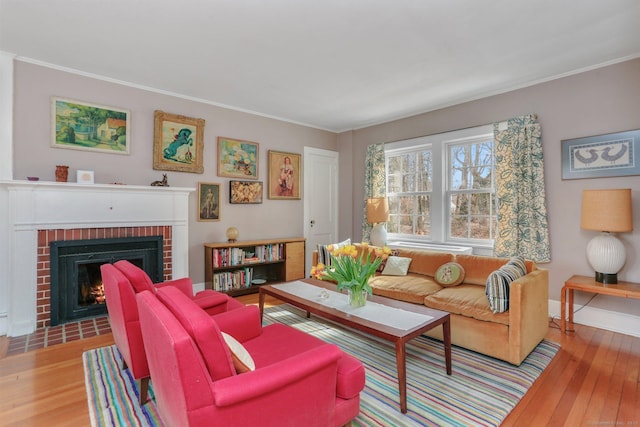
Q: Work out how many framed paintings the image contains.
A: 7